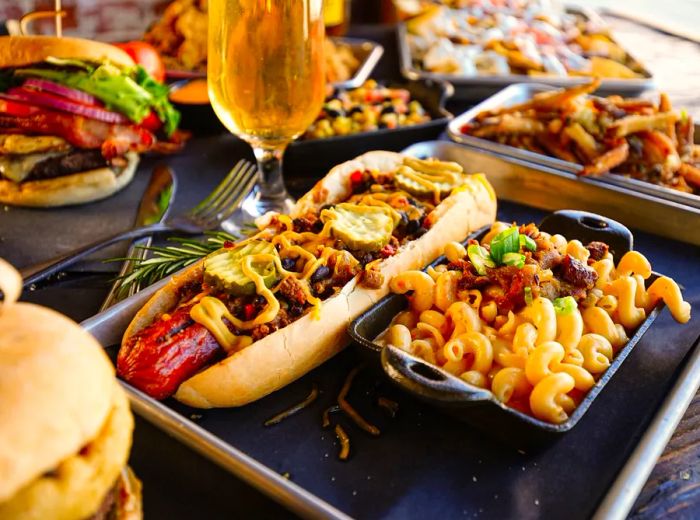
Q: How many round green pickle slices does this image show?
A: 3